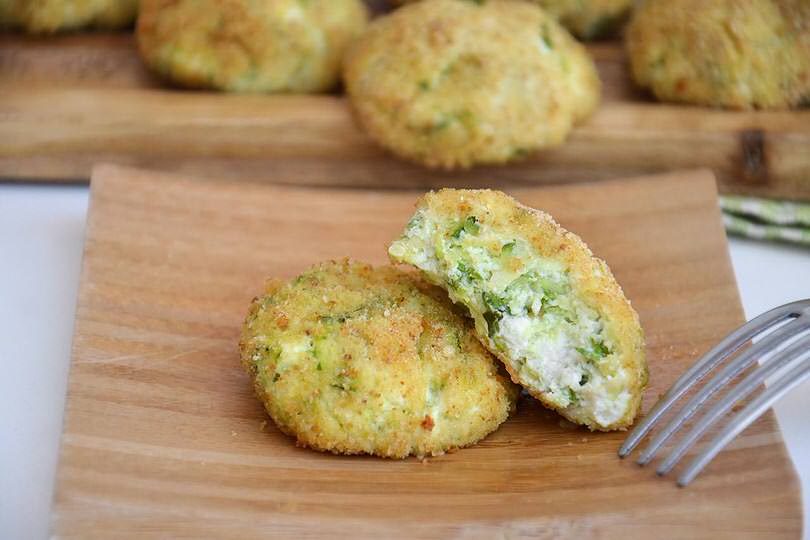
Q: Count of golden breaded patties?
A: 7